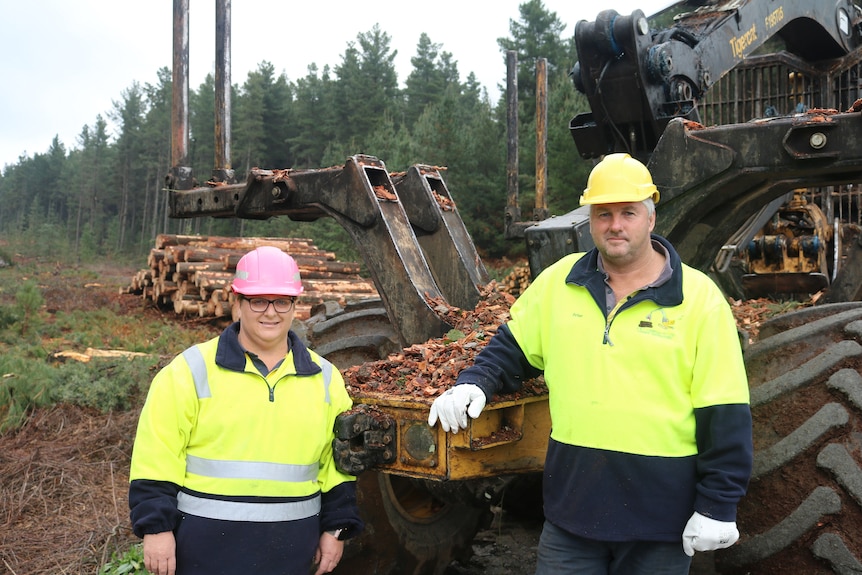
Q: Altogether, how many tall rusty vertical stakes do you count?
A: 4